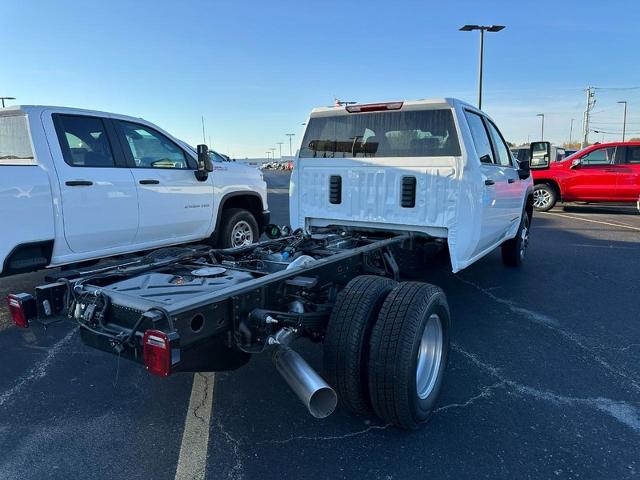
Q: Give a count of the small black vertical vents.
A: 2